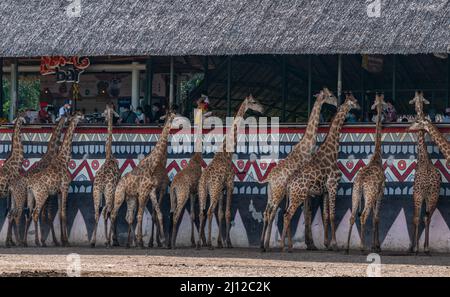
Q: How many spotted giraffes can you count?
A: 12